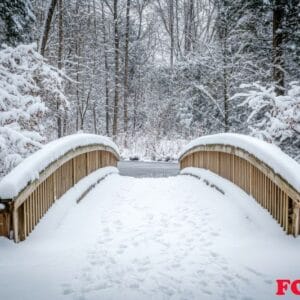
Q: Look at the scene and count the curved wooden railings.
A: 2